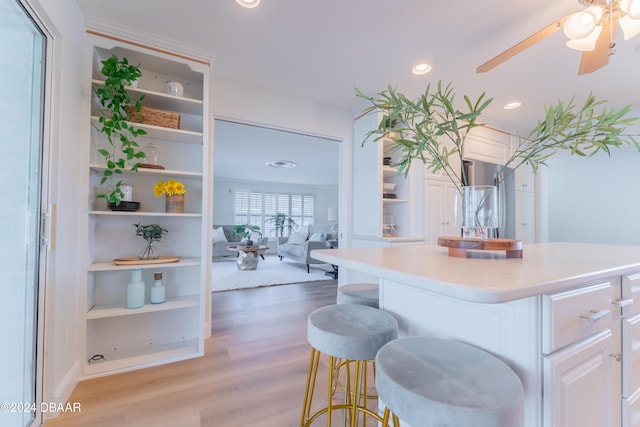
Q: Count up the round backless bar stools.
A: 3